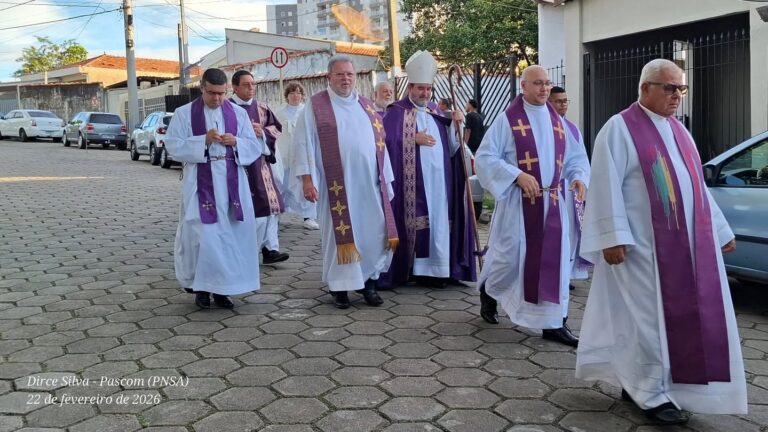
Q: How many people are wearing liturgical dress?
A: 9